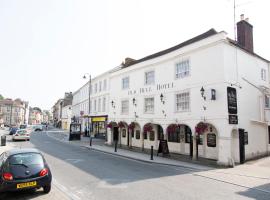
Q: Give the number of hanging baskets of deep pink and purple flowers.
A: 6